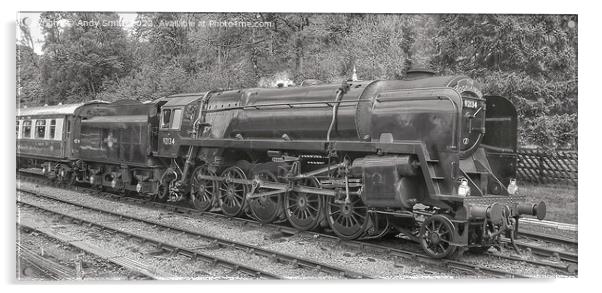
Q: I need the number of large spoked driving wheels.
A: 5